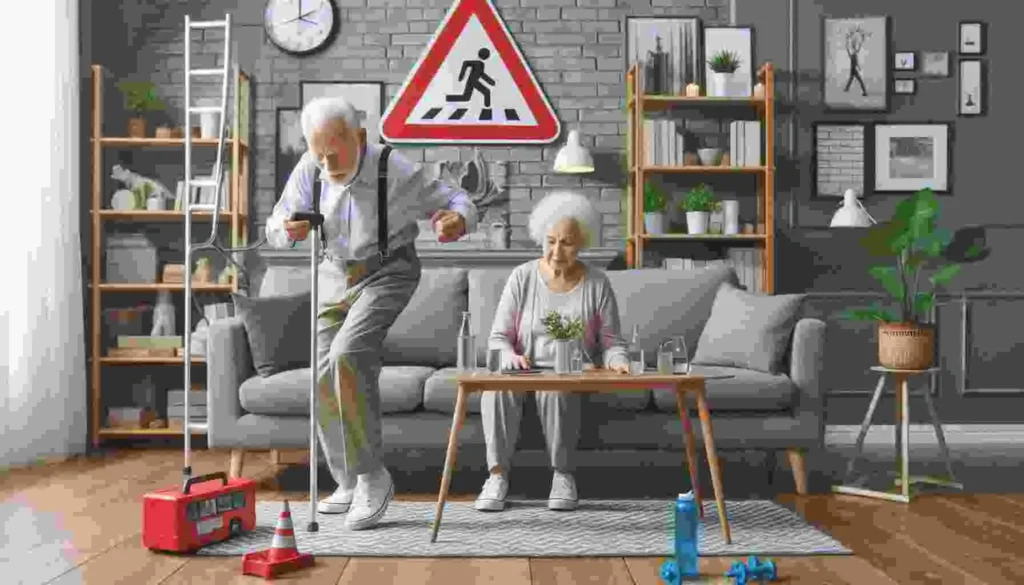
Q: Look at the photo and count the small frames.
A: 5